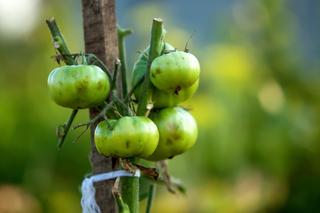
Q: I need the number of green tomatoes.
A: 5